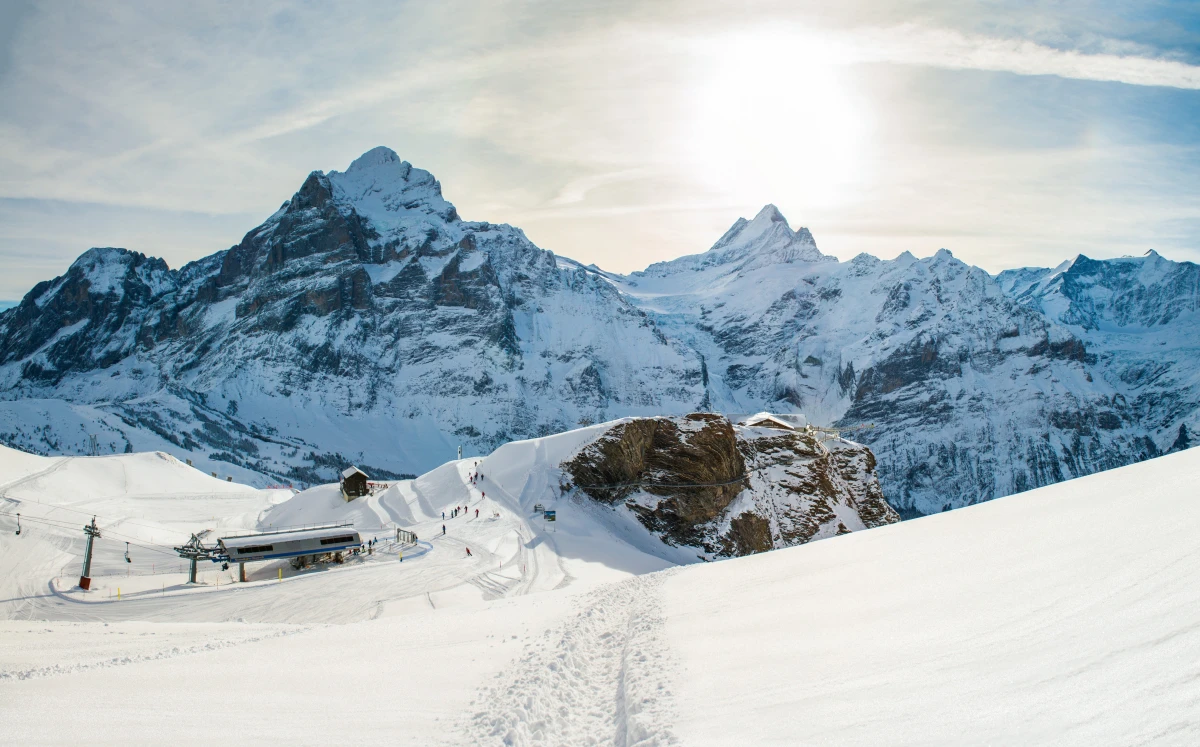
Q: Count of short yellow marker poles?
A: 3